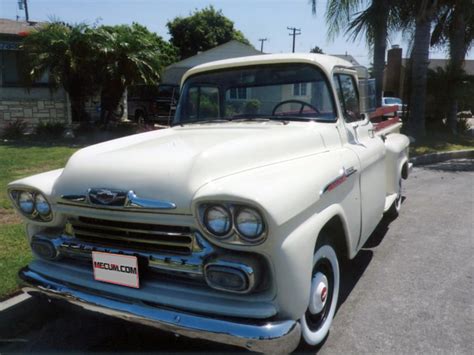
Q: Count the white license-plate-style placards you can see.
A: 1